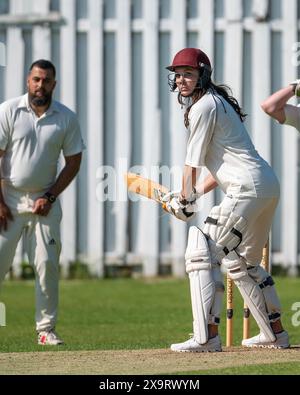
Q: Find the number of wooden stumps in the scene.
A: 3